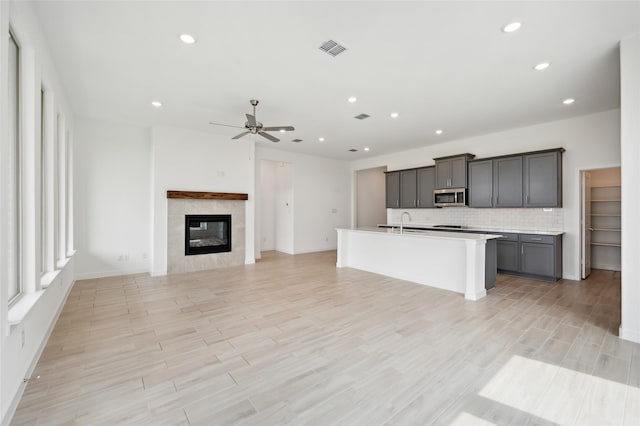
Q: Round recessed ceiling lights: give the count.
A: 11